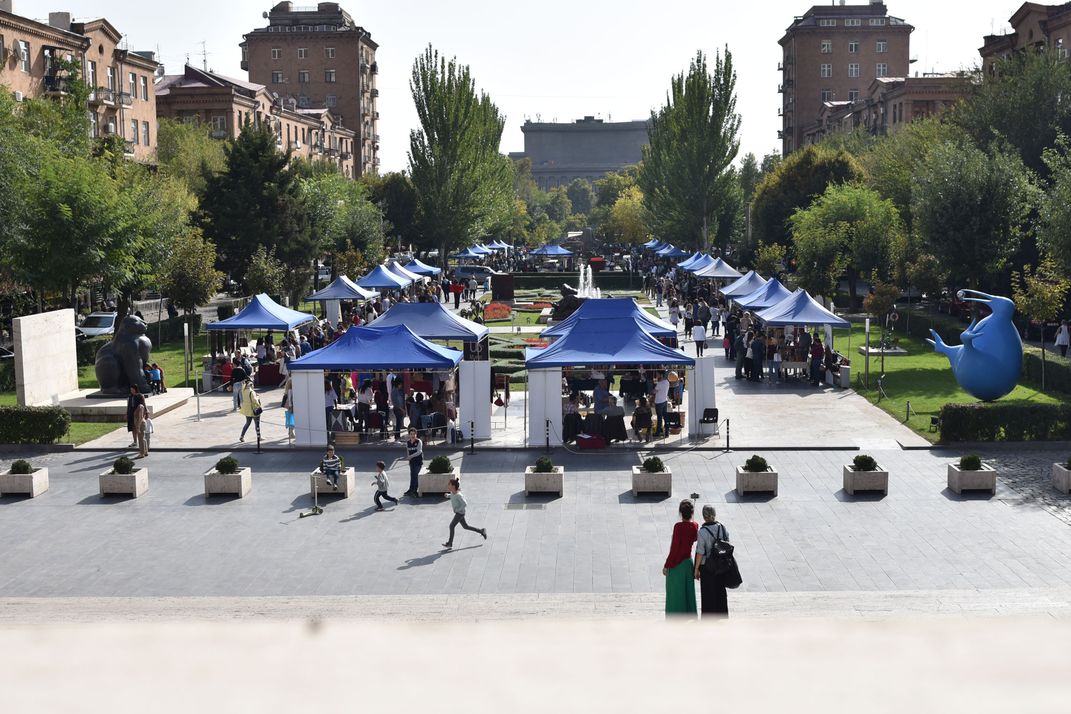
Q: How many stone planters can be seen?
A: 11